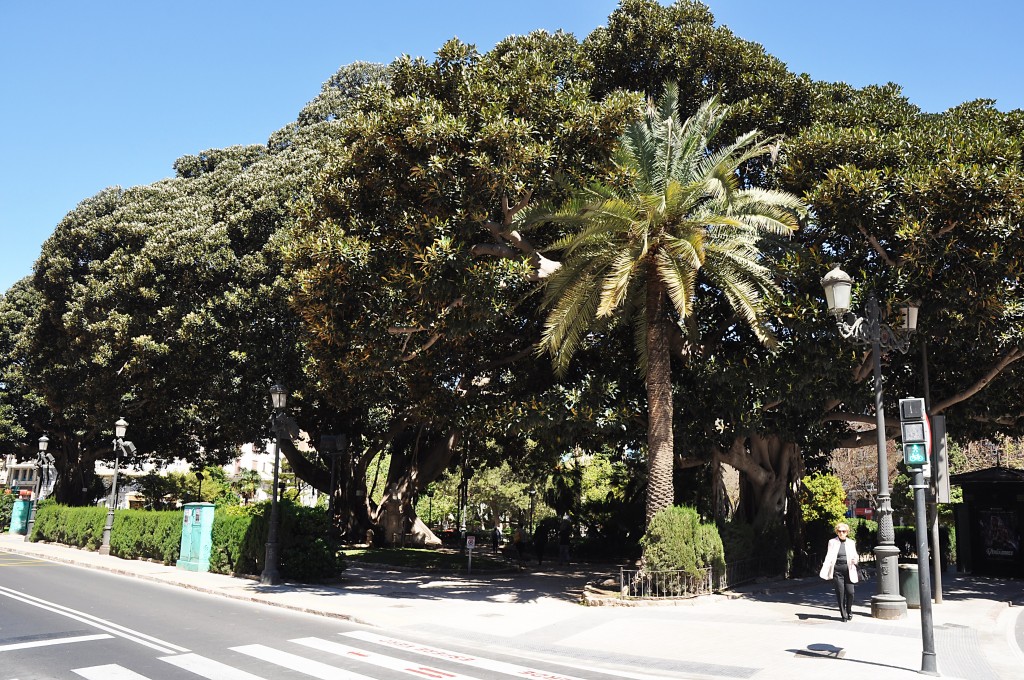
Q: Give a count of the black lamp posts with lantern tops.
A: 4